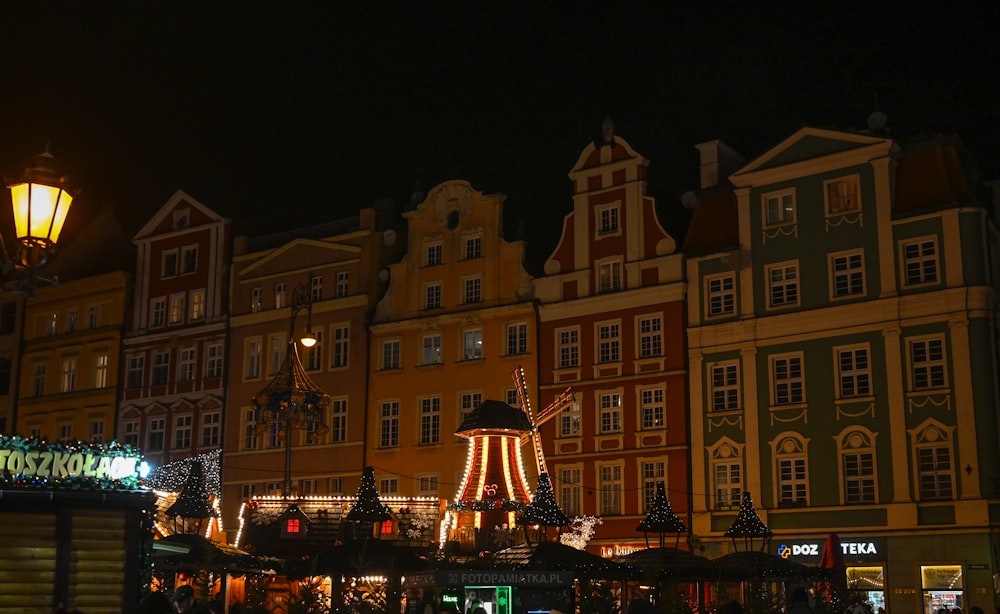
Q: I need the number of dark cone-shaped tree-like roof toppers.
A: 5